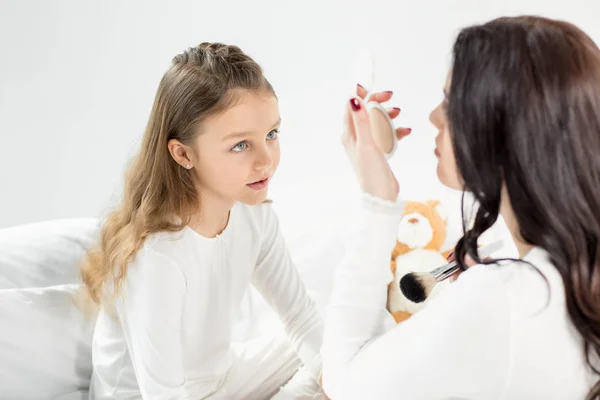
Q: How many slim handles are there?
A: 1